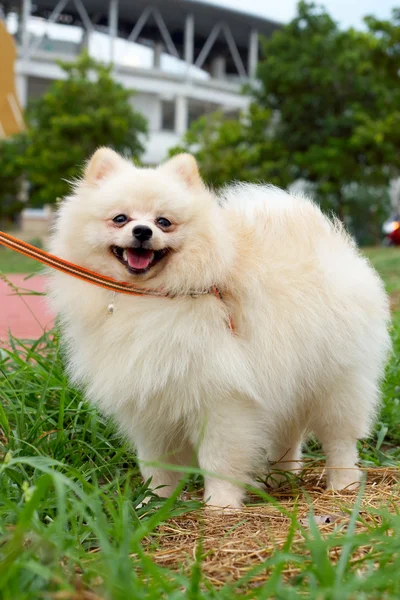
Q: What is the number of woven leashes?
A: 1